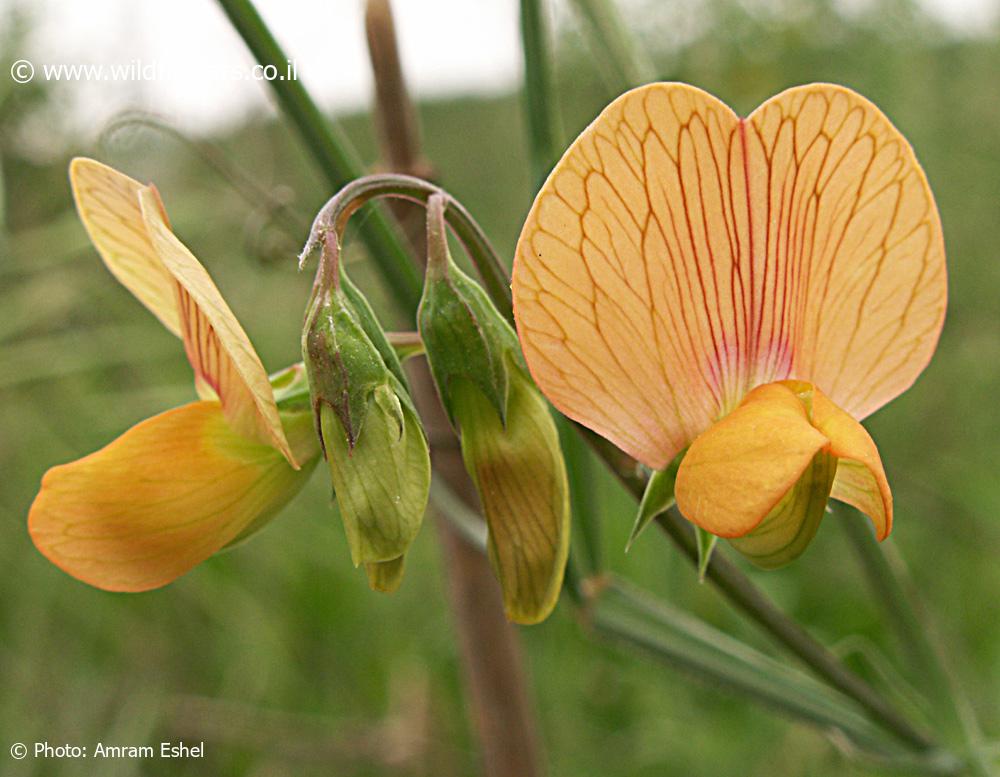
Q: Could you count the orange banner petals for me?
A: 2